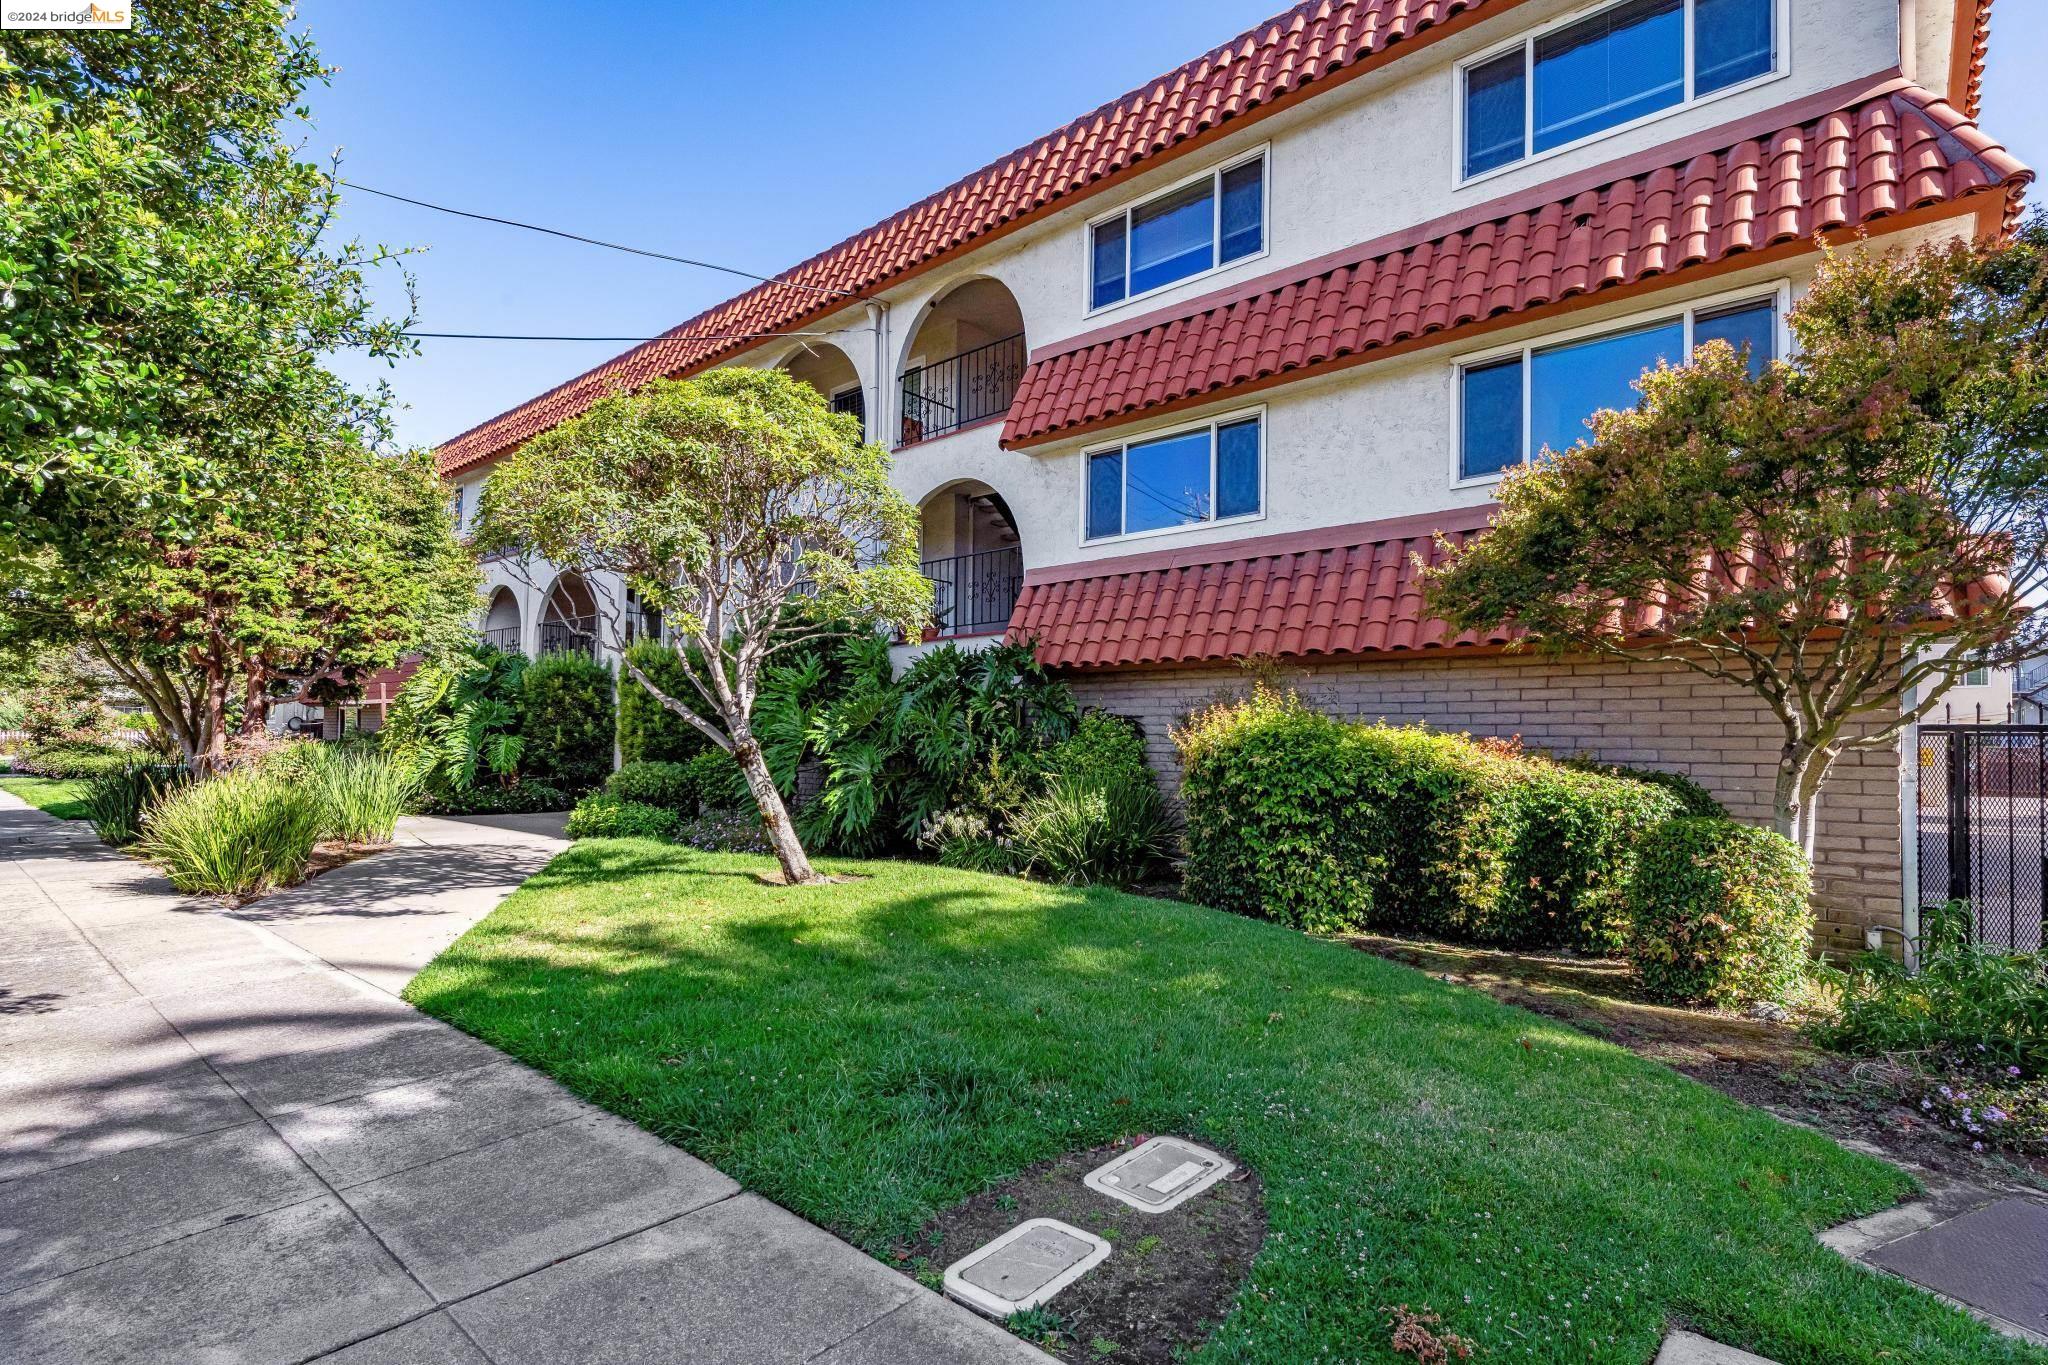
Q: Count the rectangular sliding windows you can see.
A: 4